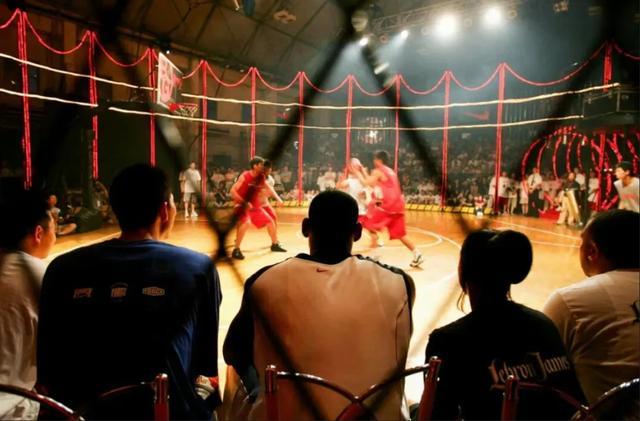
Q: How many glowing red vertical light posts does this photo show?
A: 11